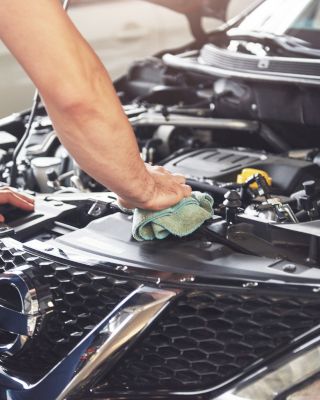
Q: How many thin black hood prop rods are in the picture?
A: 1